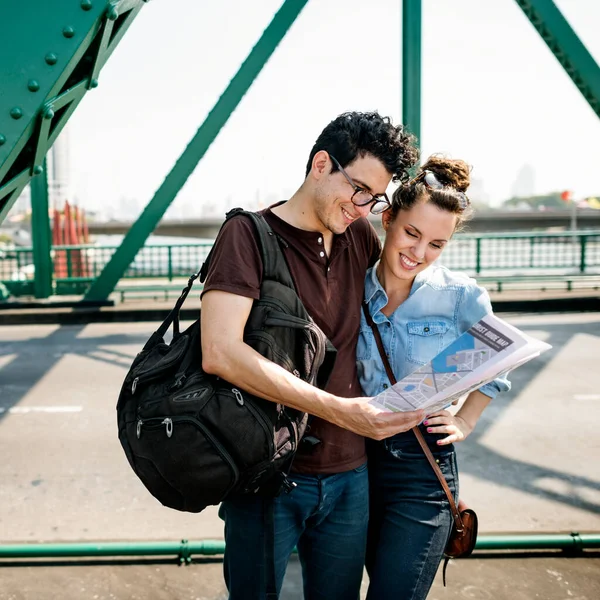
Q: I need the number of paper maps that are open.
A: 1